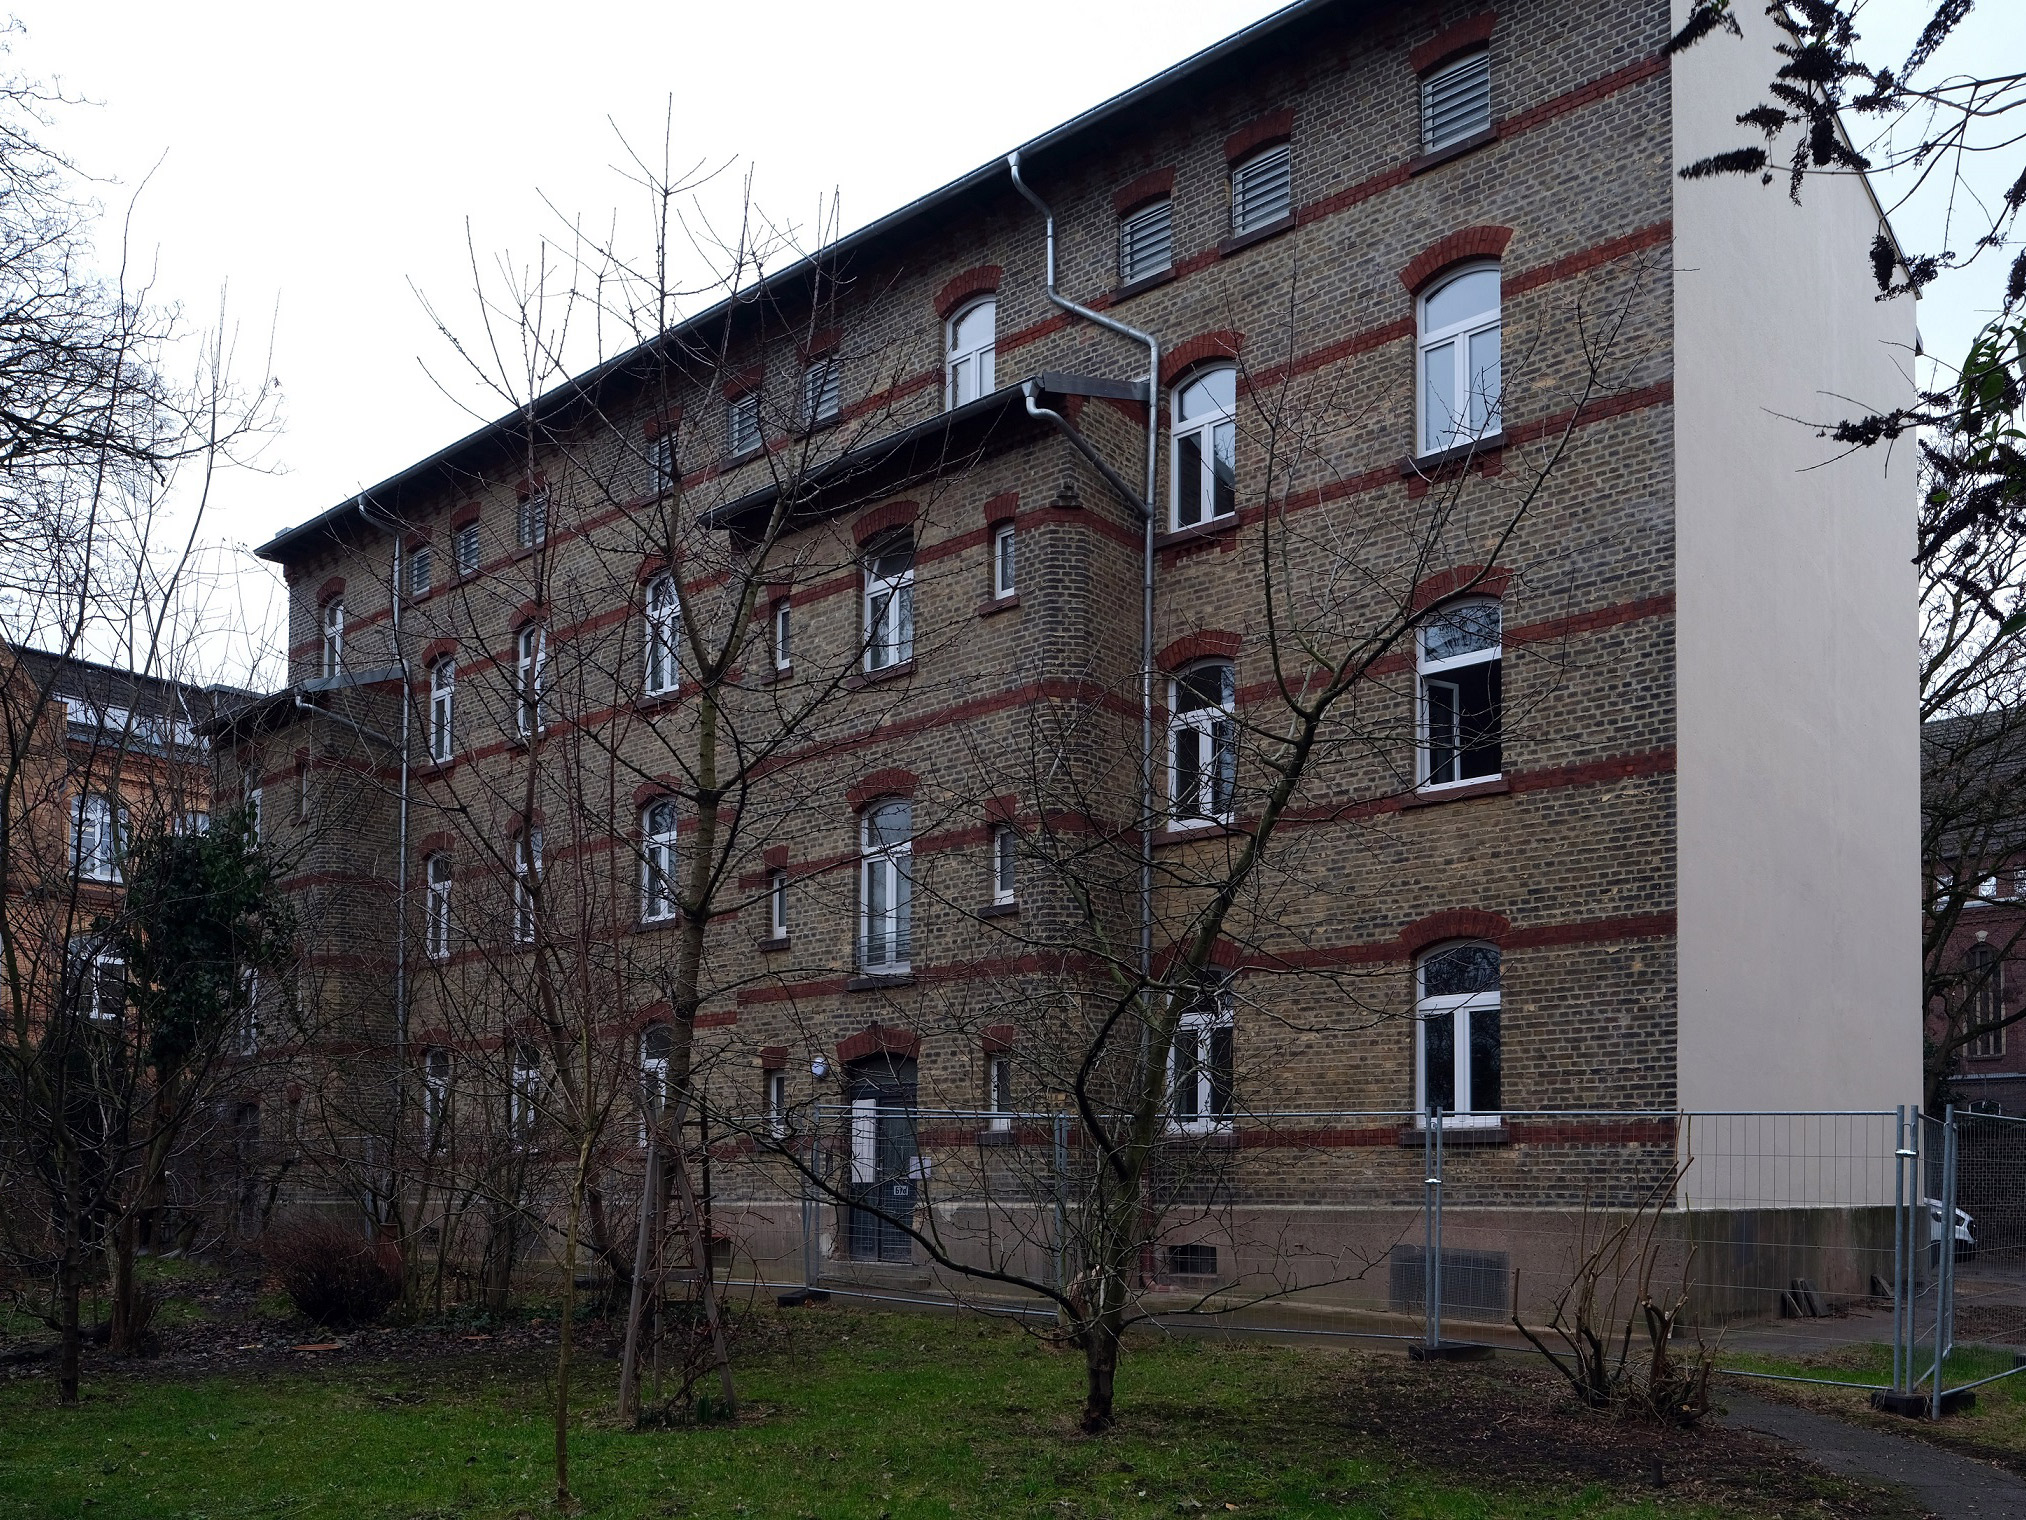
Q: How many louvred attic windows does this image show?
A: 9